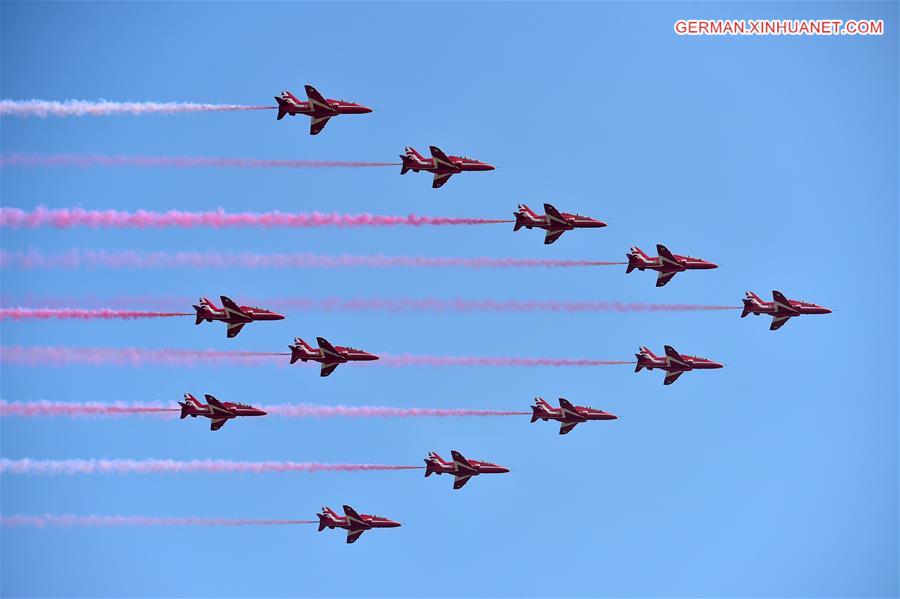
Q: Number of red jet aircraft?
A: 12